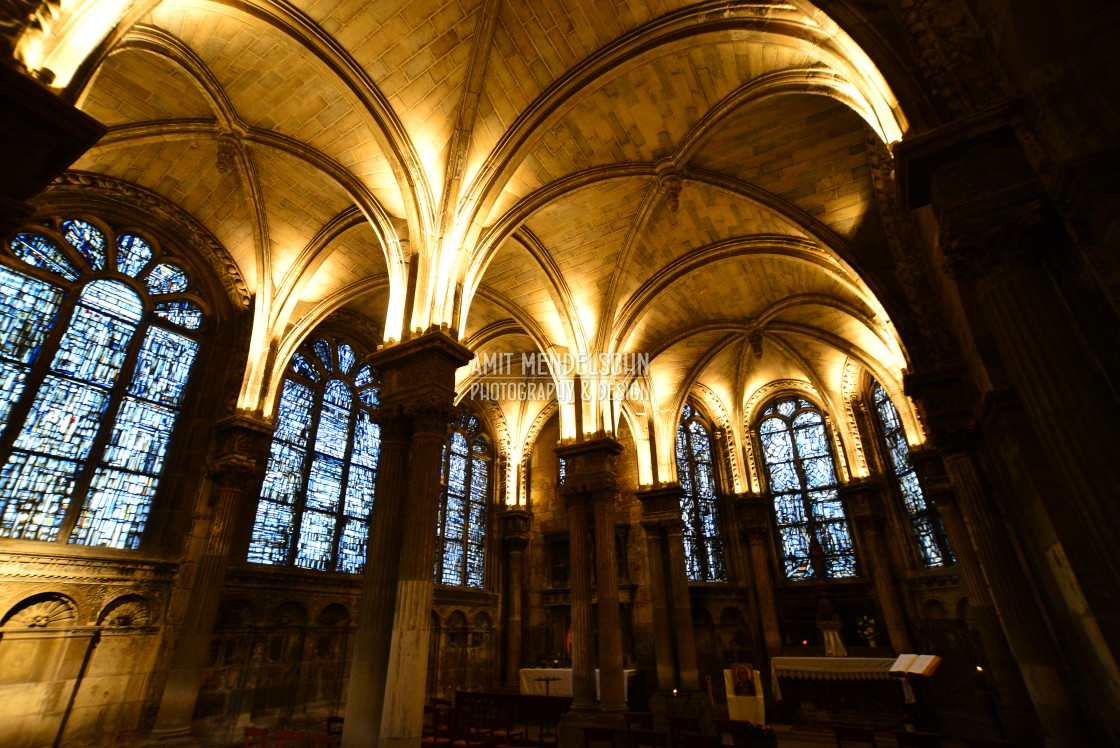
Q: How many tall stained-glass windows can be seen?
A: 6